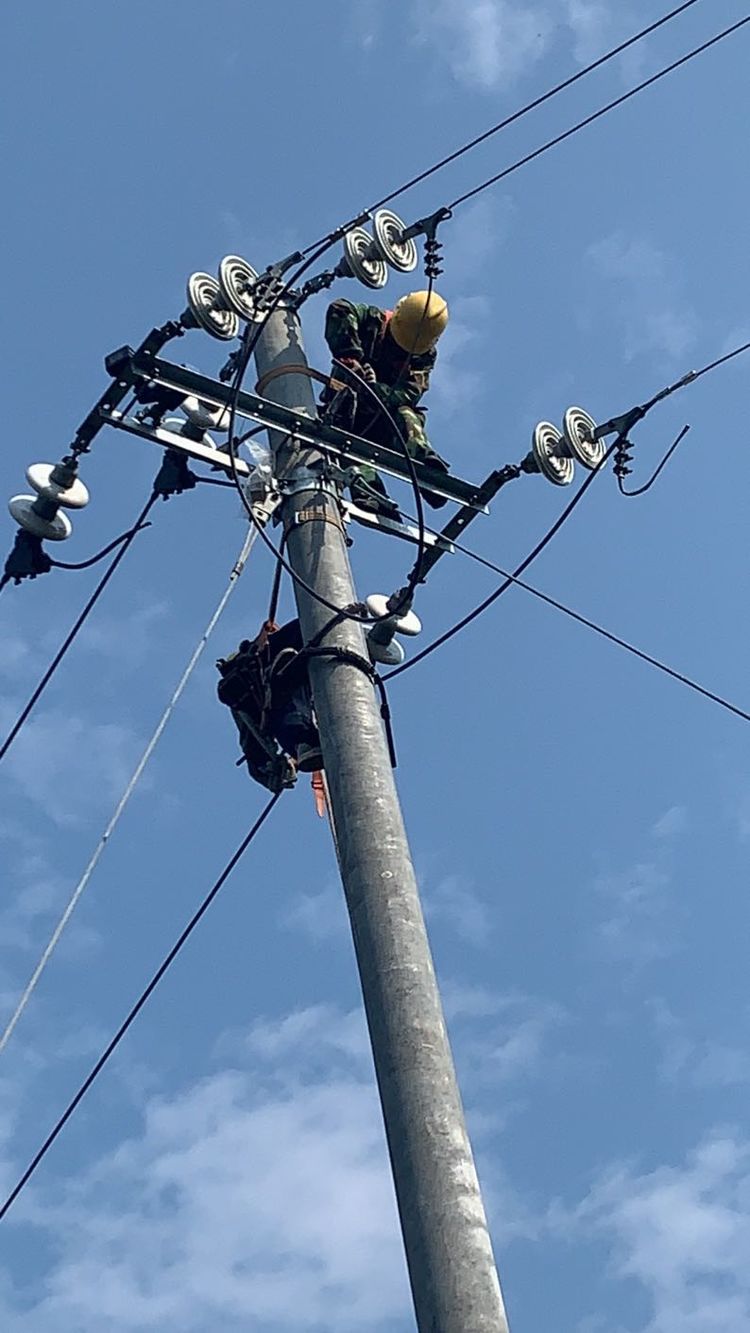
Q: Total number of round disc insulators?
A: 12